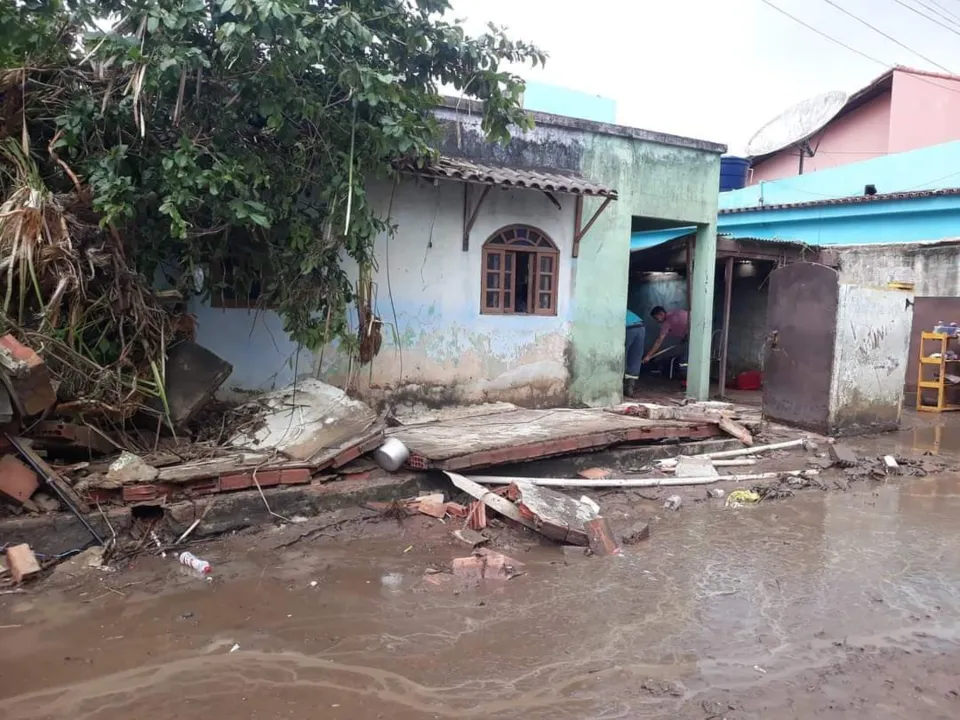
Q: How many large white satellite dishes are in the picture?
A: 1